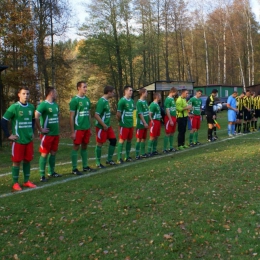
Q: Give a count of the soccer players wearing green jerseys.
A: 9